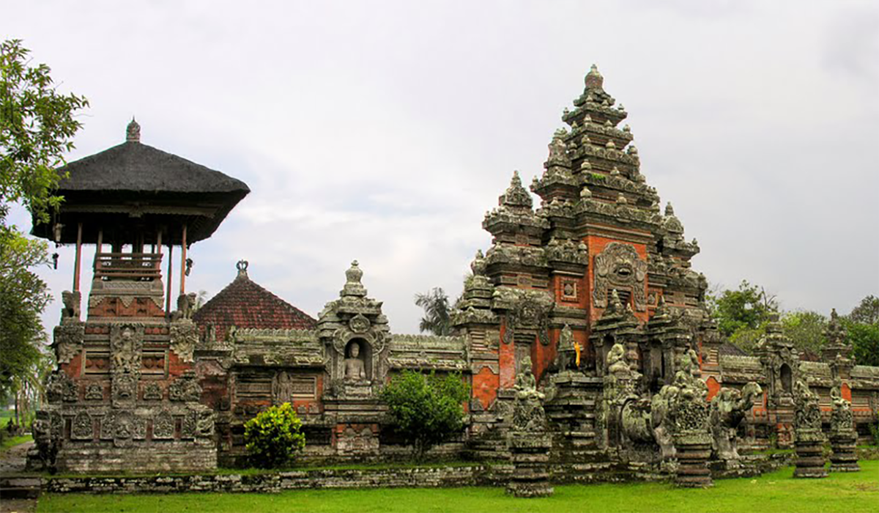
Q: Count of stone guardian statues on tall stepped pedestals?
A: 4